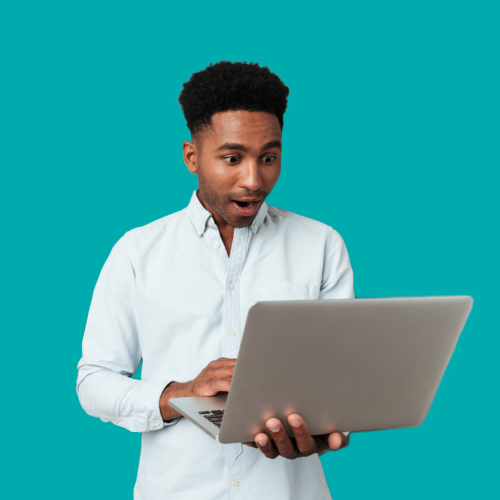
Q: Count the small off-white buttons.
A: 9